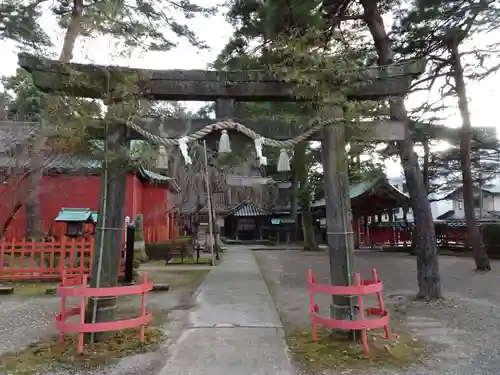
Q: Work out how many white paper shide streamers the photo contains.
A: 2